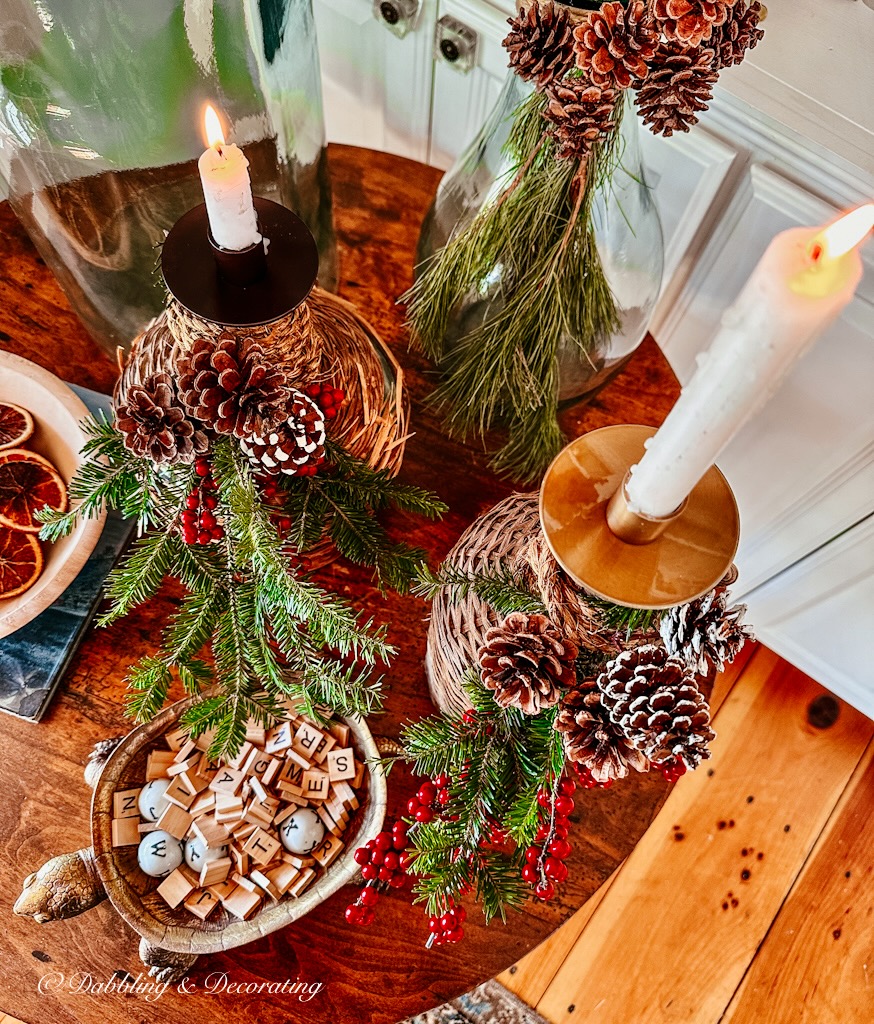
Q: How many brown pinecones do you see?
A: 10